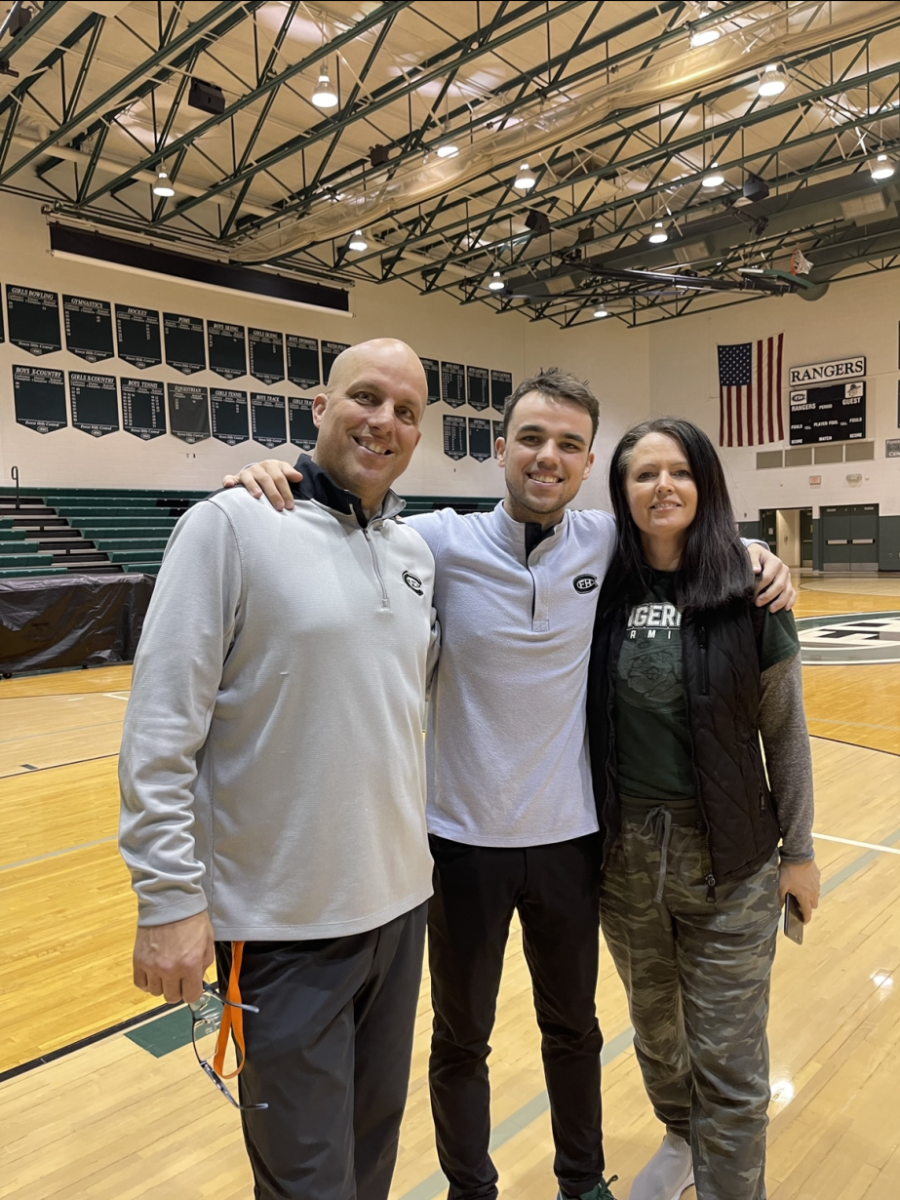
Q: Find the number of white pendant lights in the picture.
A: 12